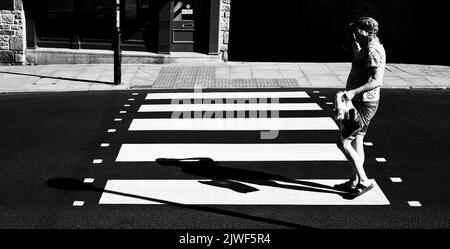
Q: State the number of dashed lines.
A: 2